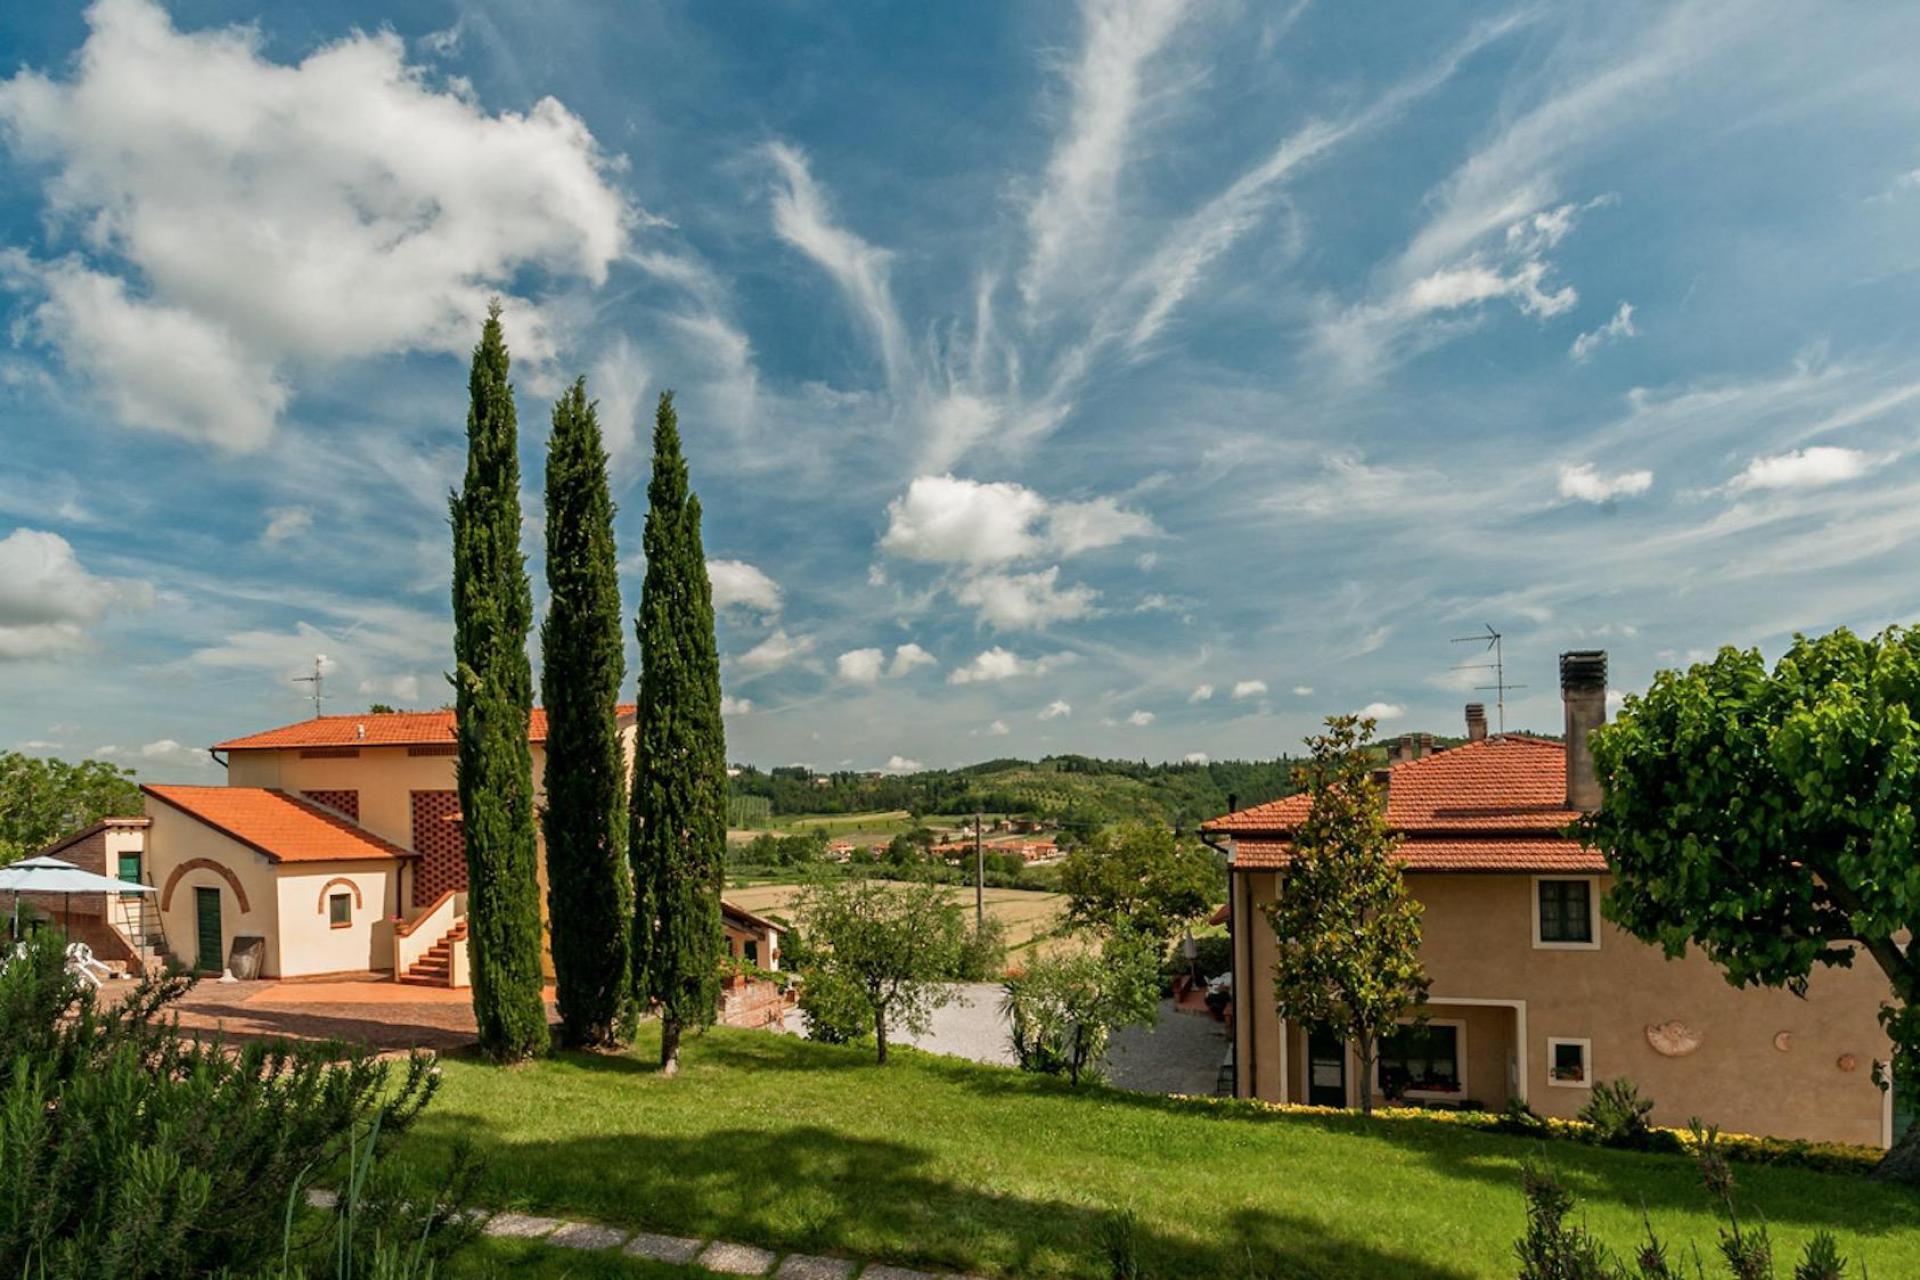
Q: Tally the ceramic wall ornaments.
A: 3